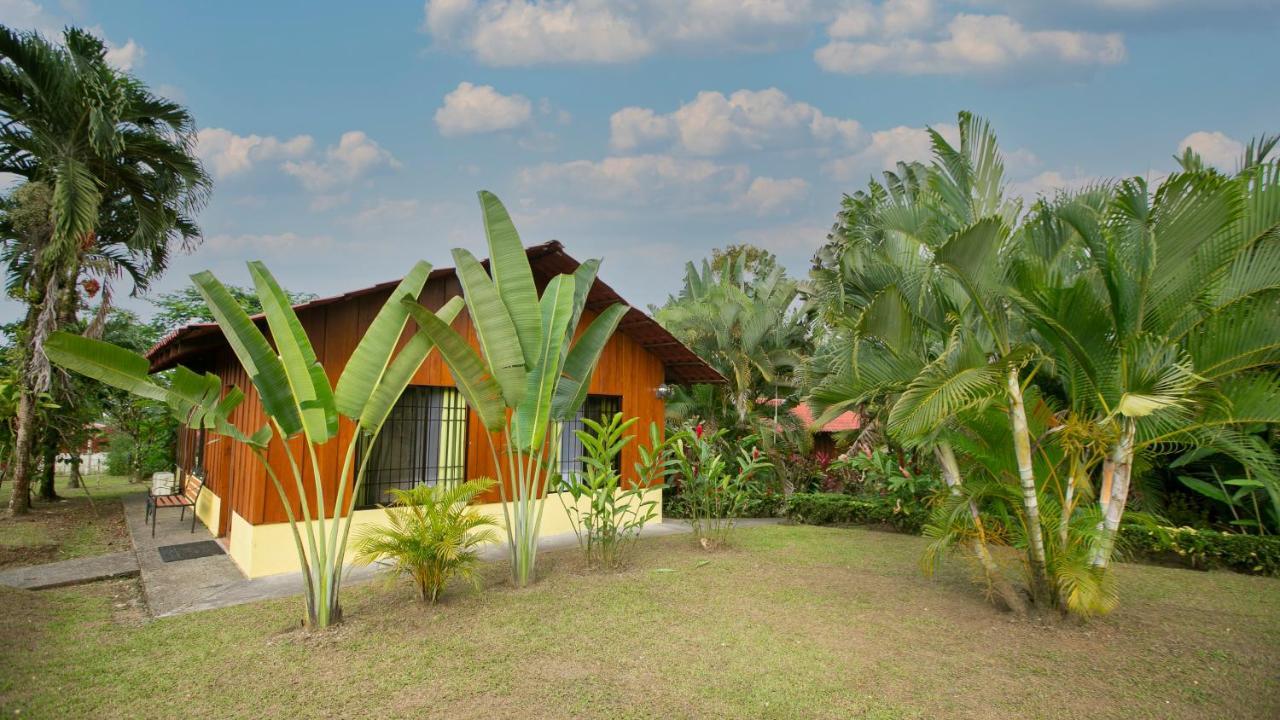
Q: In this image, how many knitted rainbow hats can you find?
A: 0